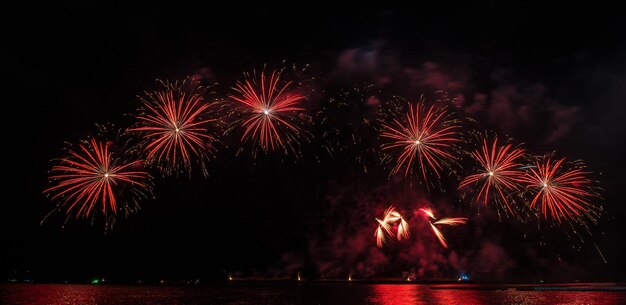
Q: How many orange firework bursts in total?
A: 6